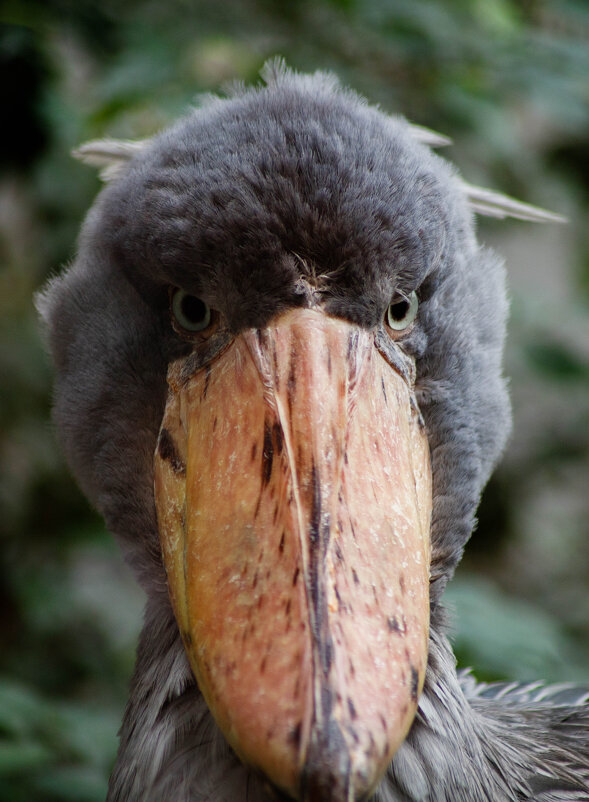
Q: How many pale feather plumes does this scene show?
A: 3